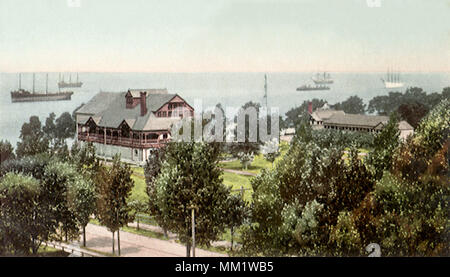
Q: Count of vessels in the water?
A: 5